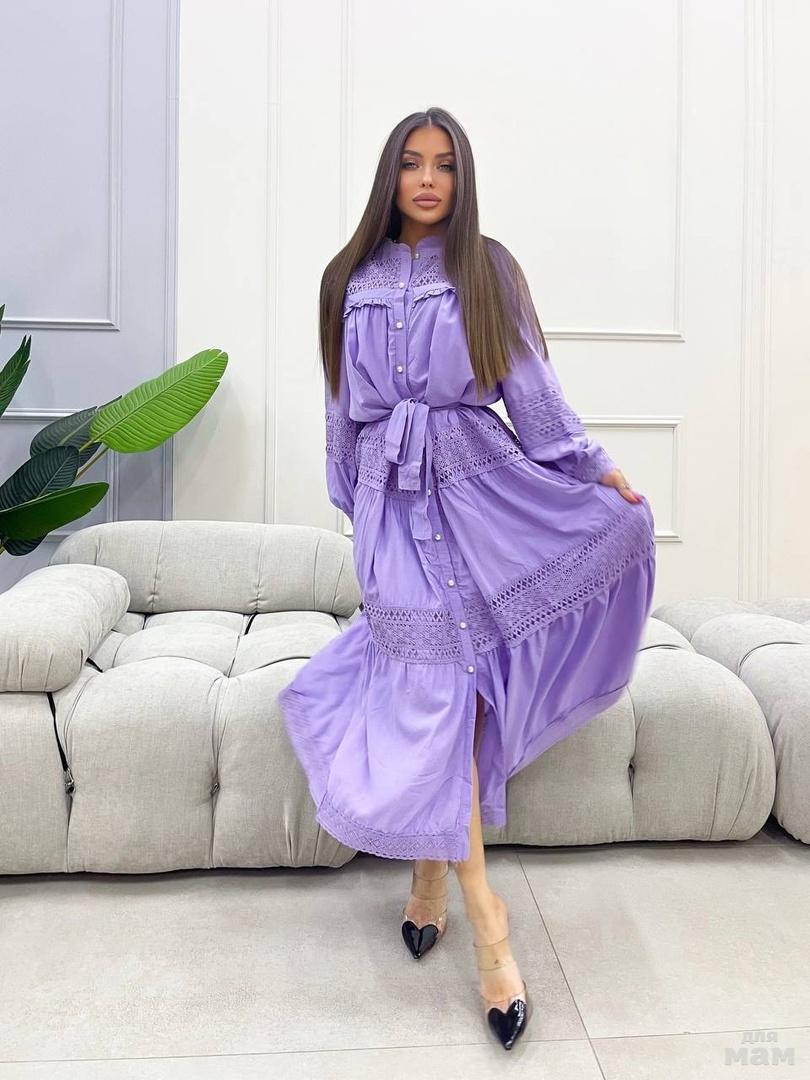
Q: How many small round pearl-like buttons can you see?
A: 9